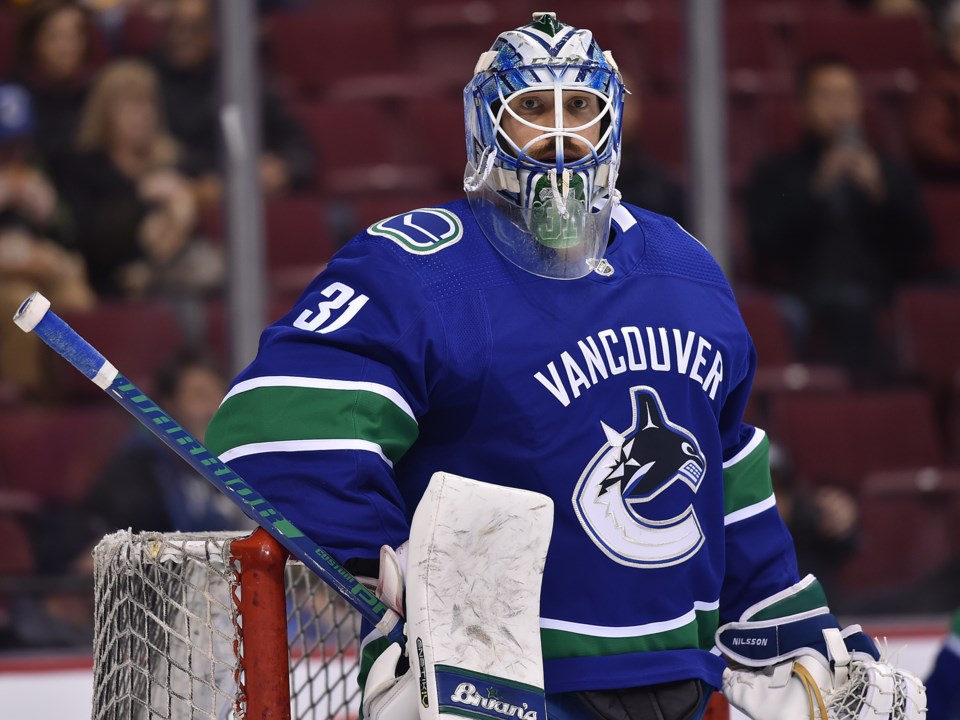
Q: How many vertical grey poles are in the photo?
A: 2